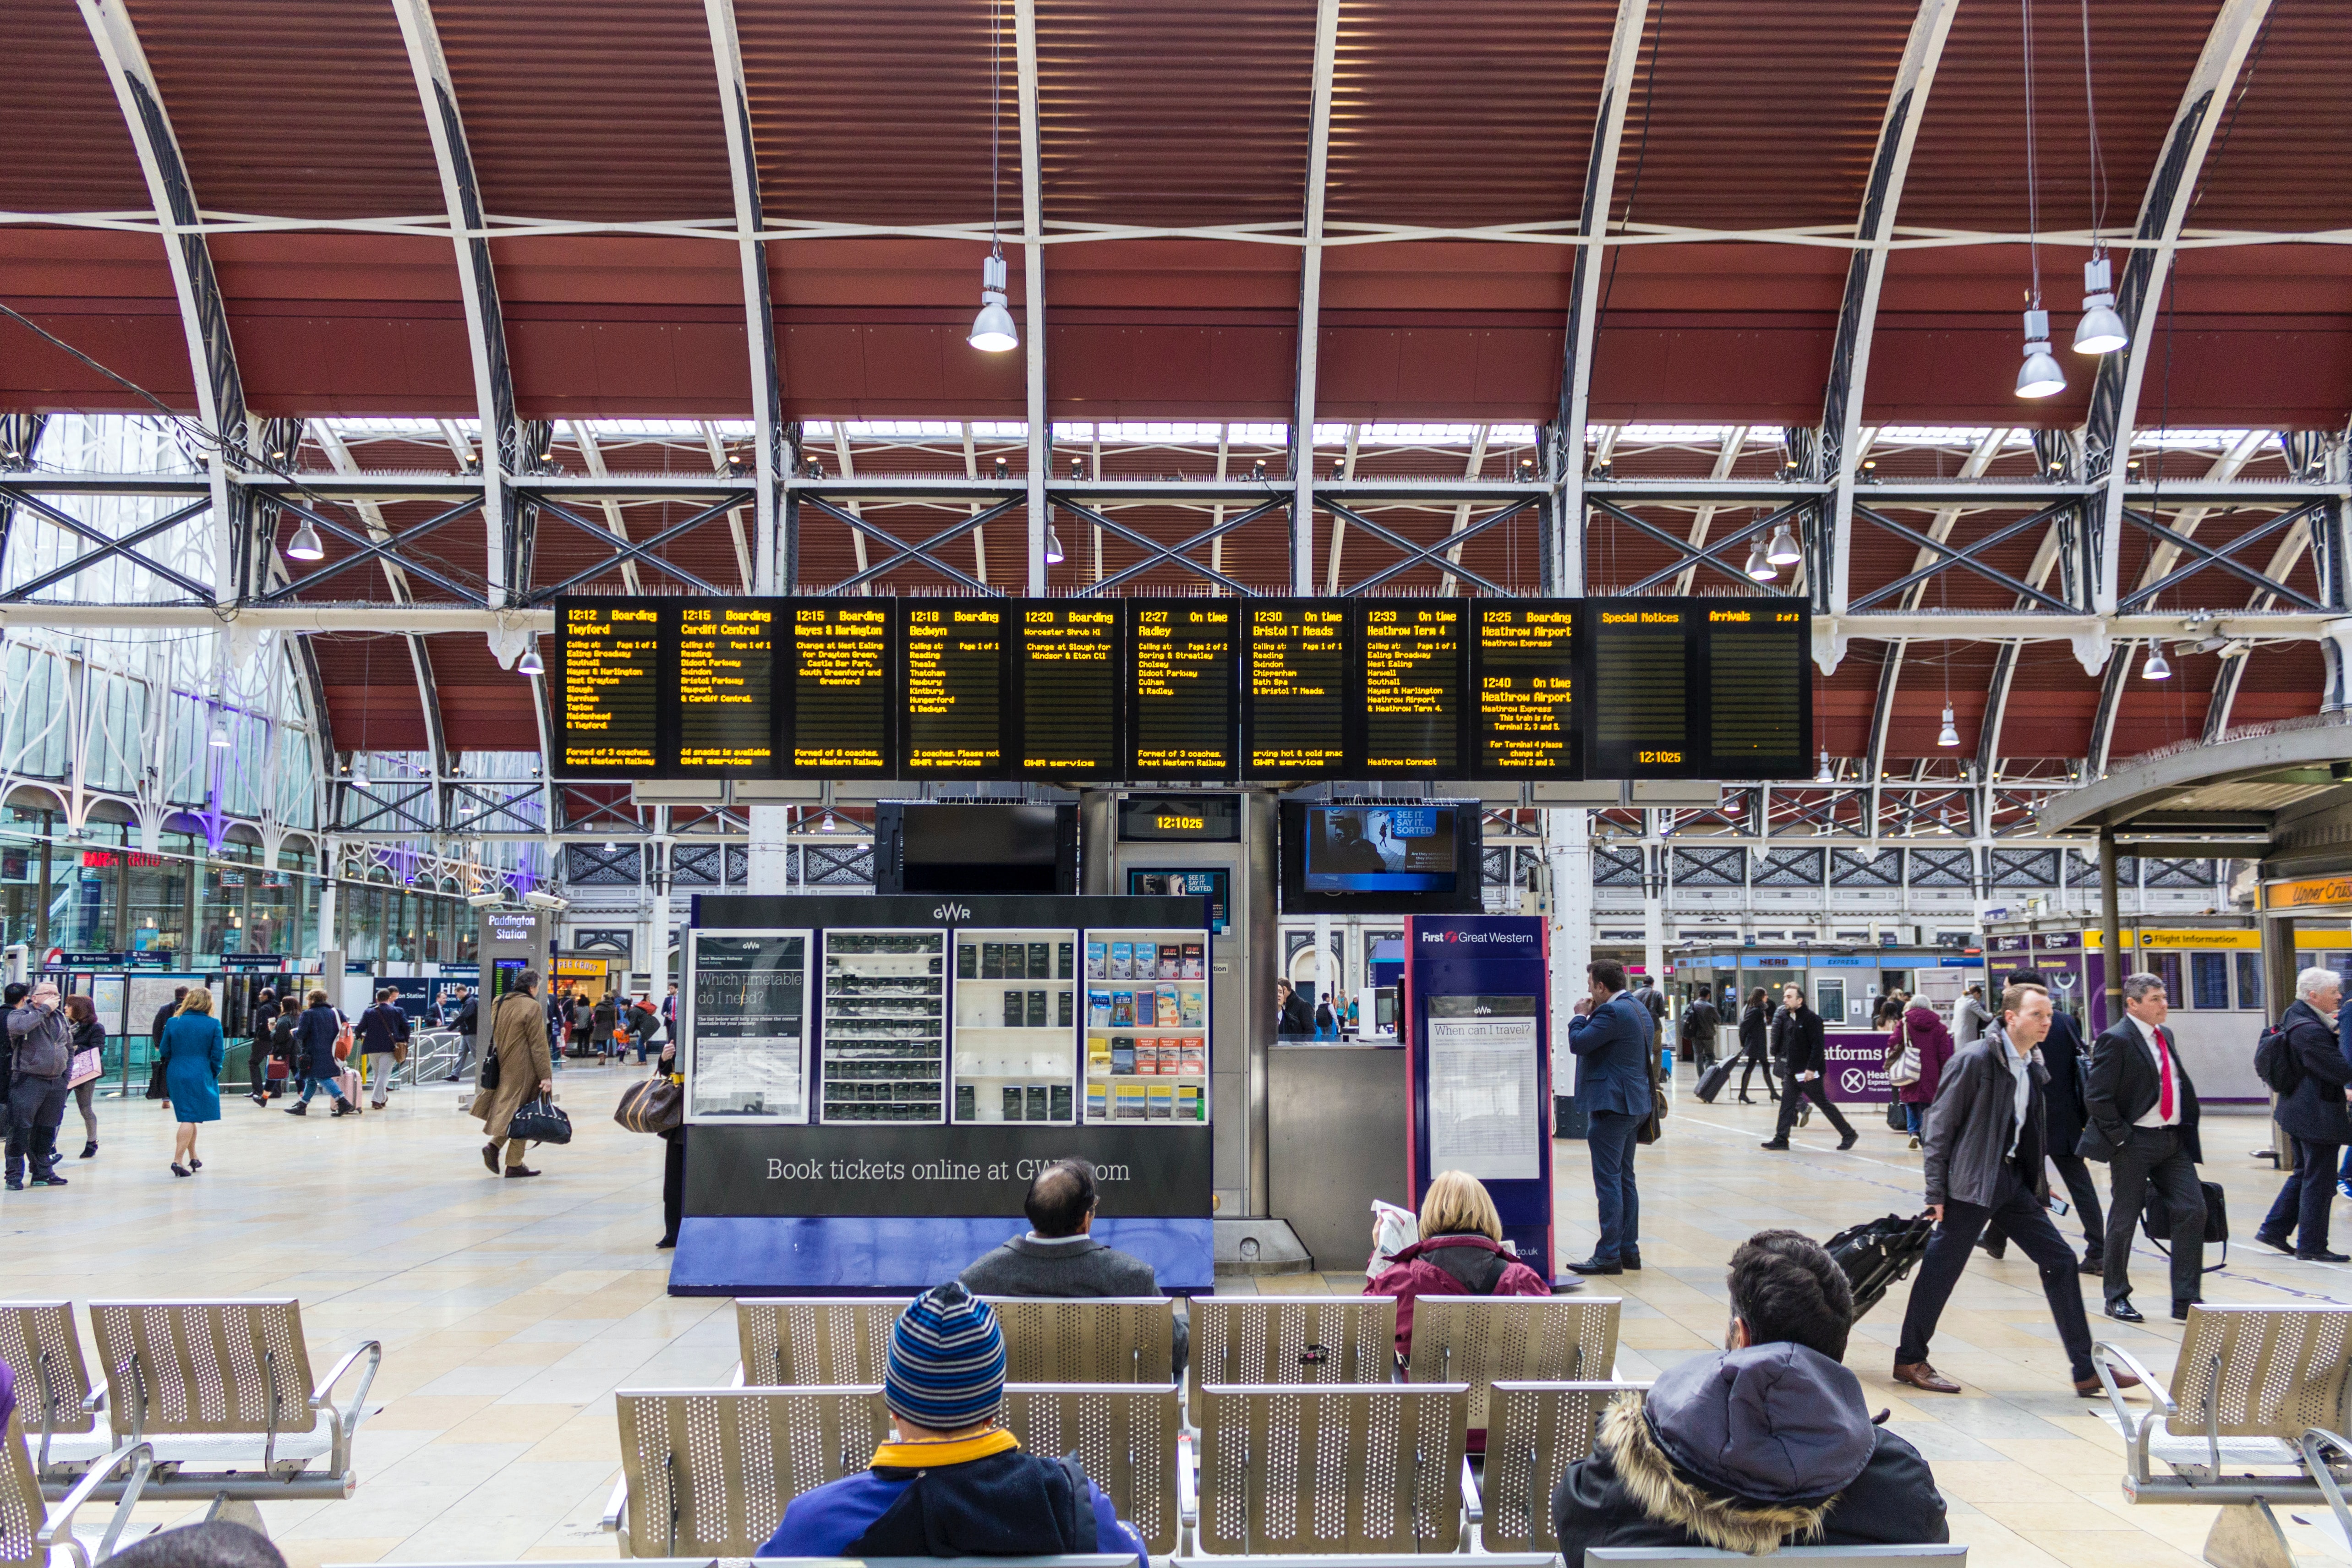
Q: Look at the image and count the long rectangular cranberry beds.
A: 0